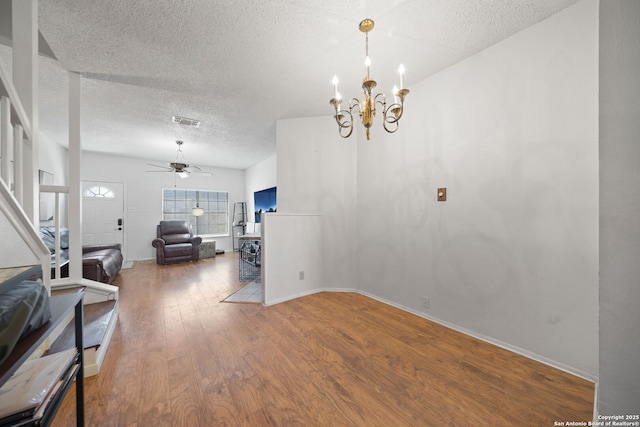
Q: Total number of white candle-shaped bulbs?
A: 5